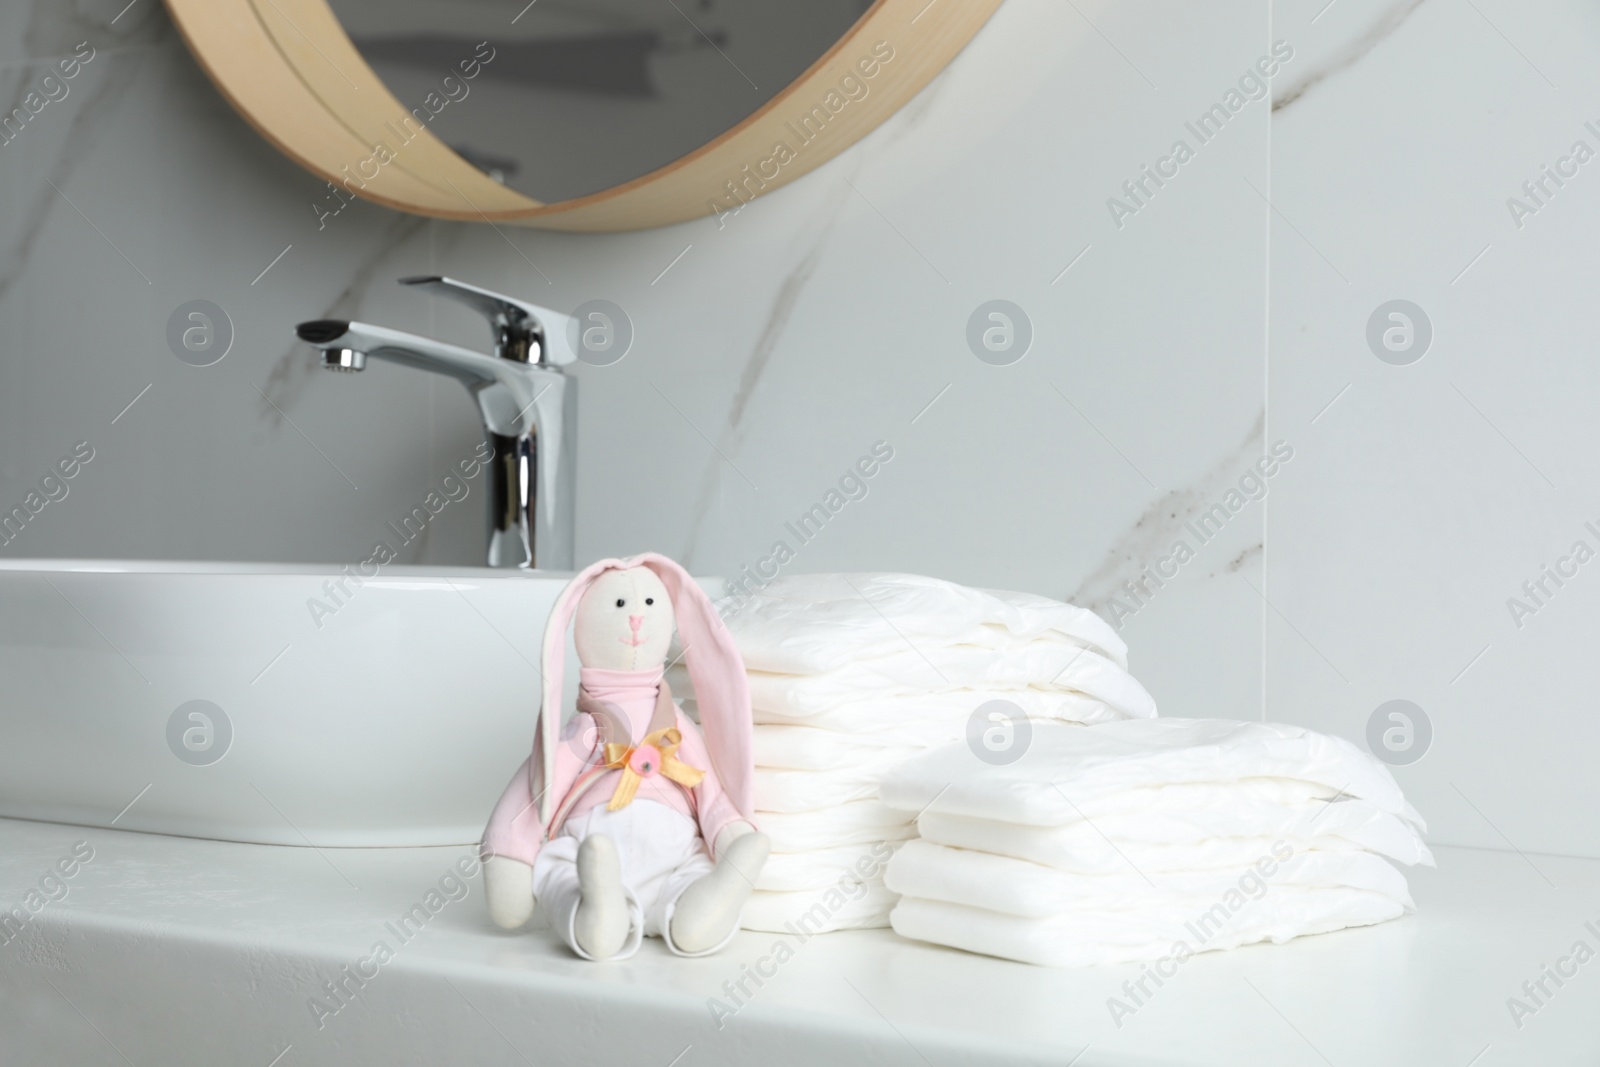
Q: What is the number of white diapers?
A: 12